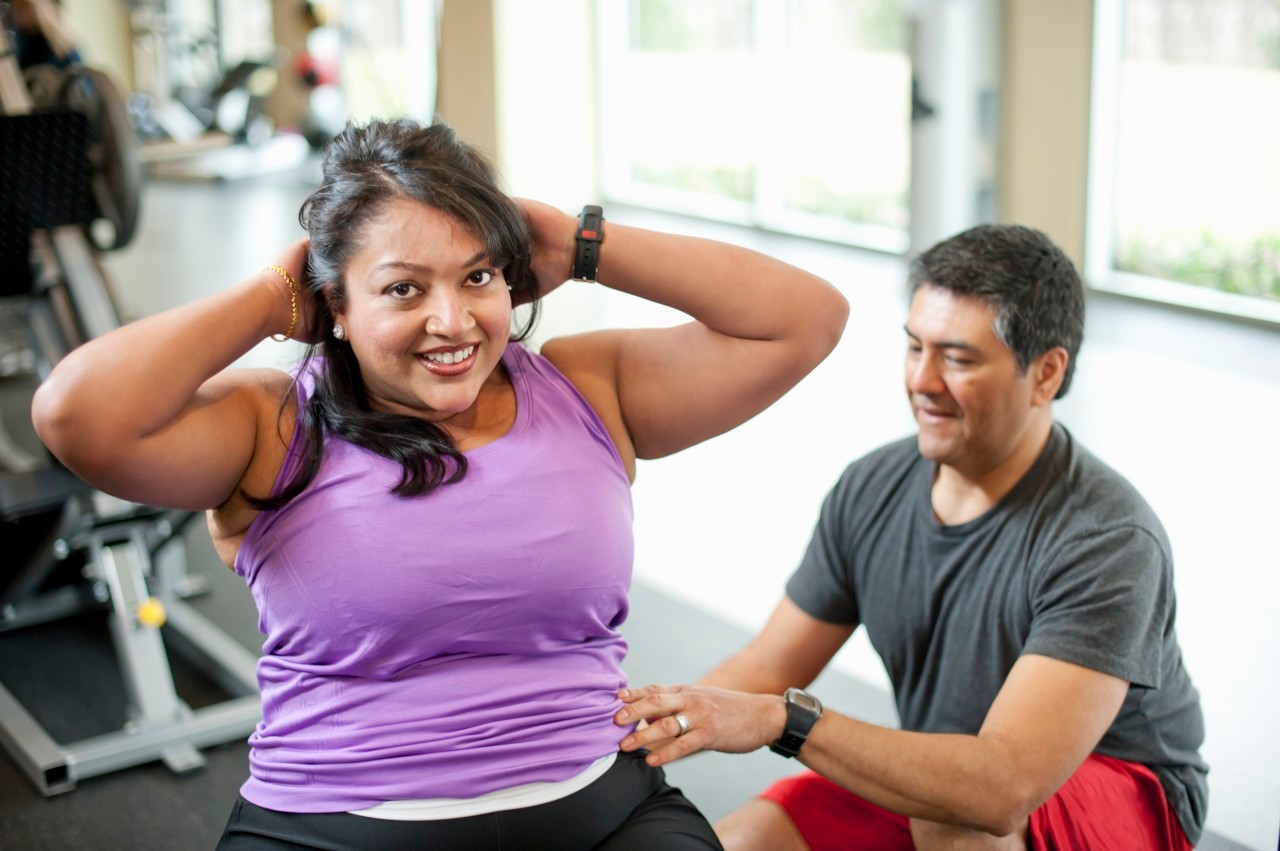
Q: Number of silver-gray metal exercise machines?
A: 1